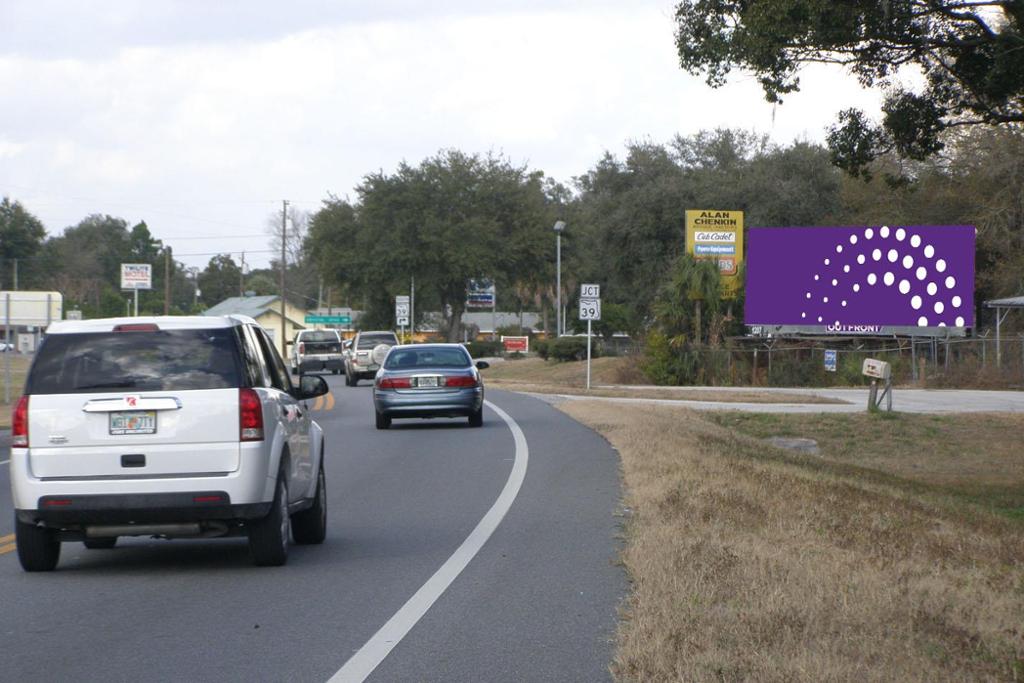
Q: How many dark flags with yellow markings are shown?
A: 0